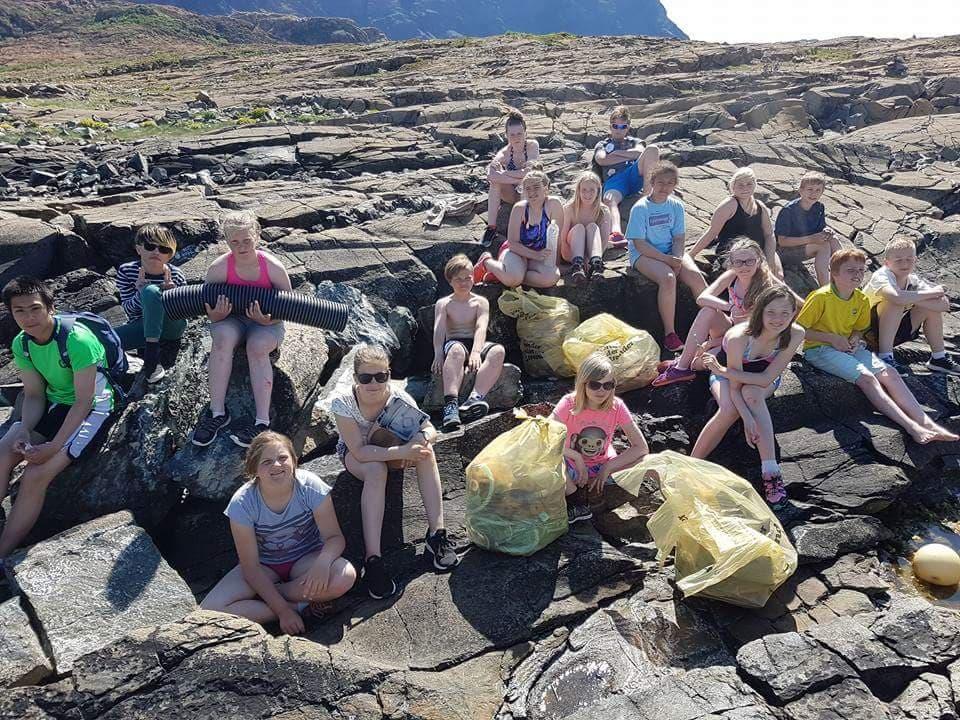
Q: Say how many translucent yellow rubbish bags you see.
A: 4